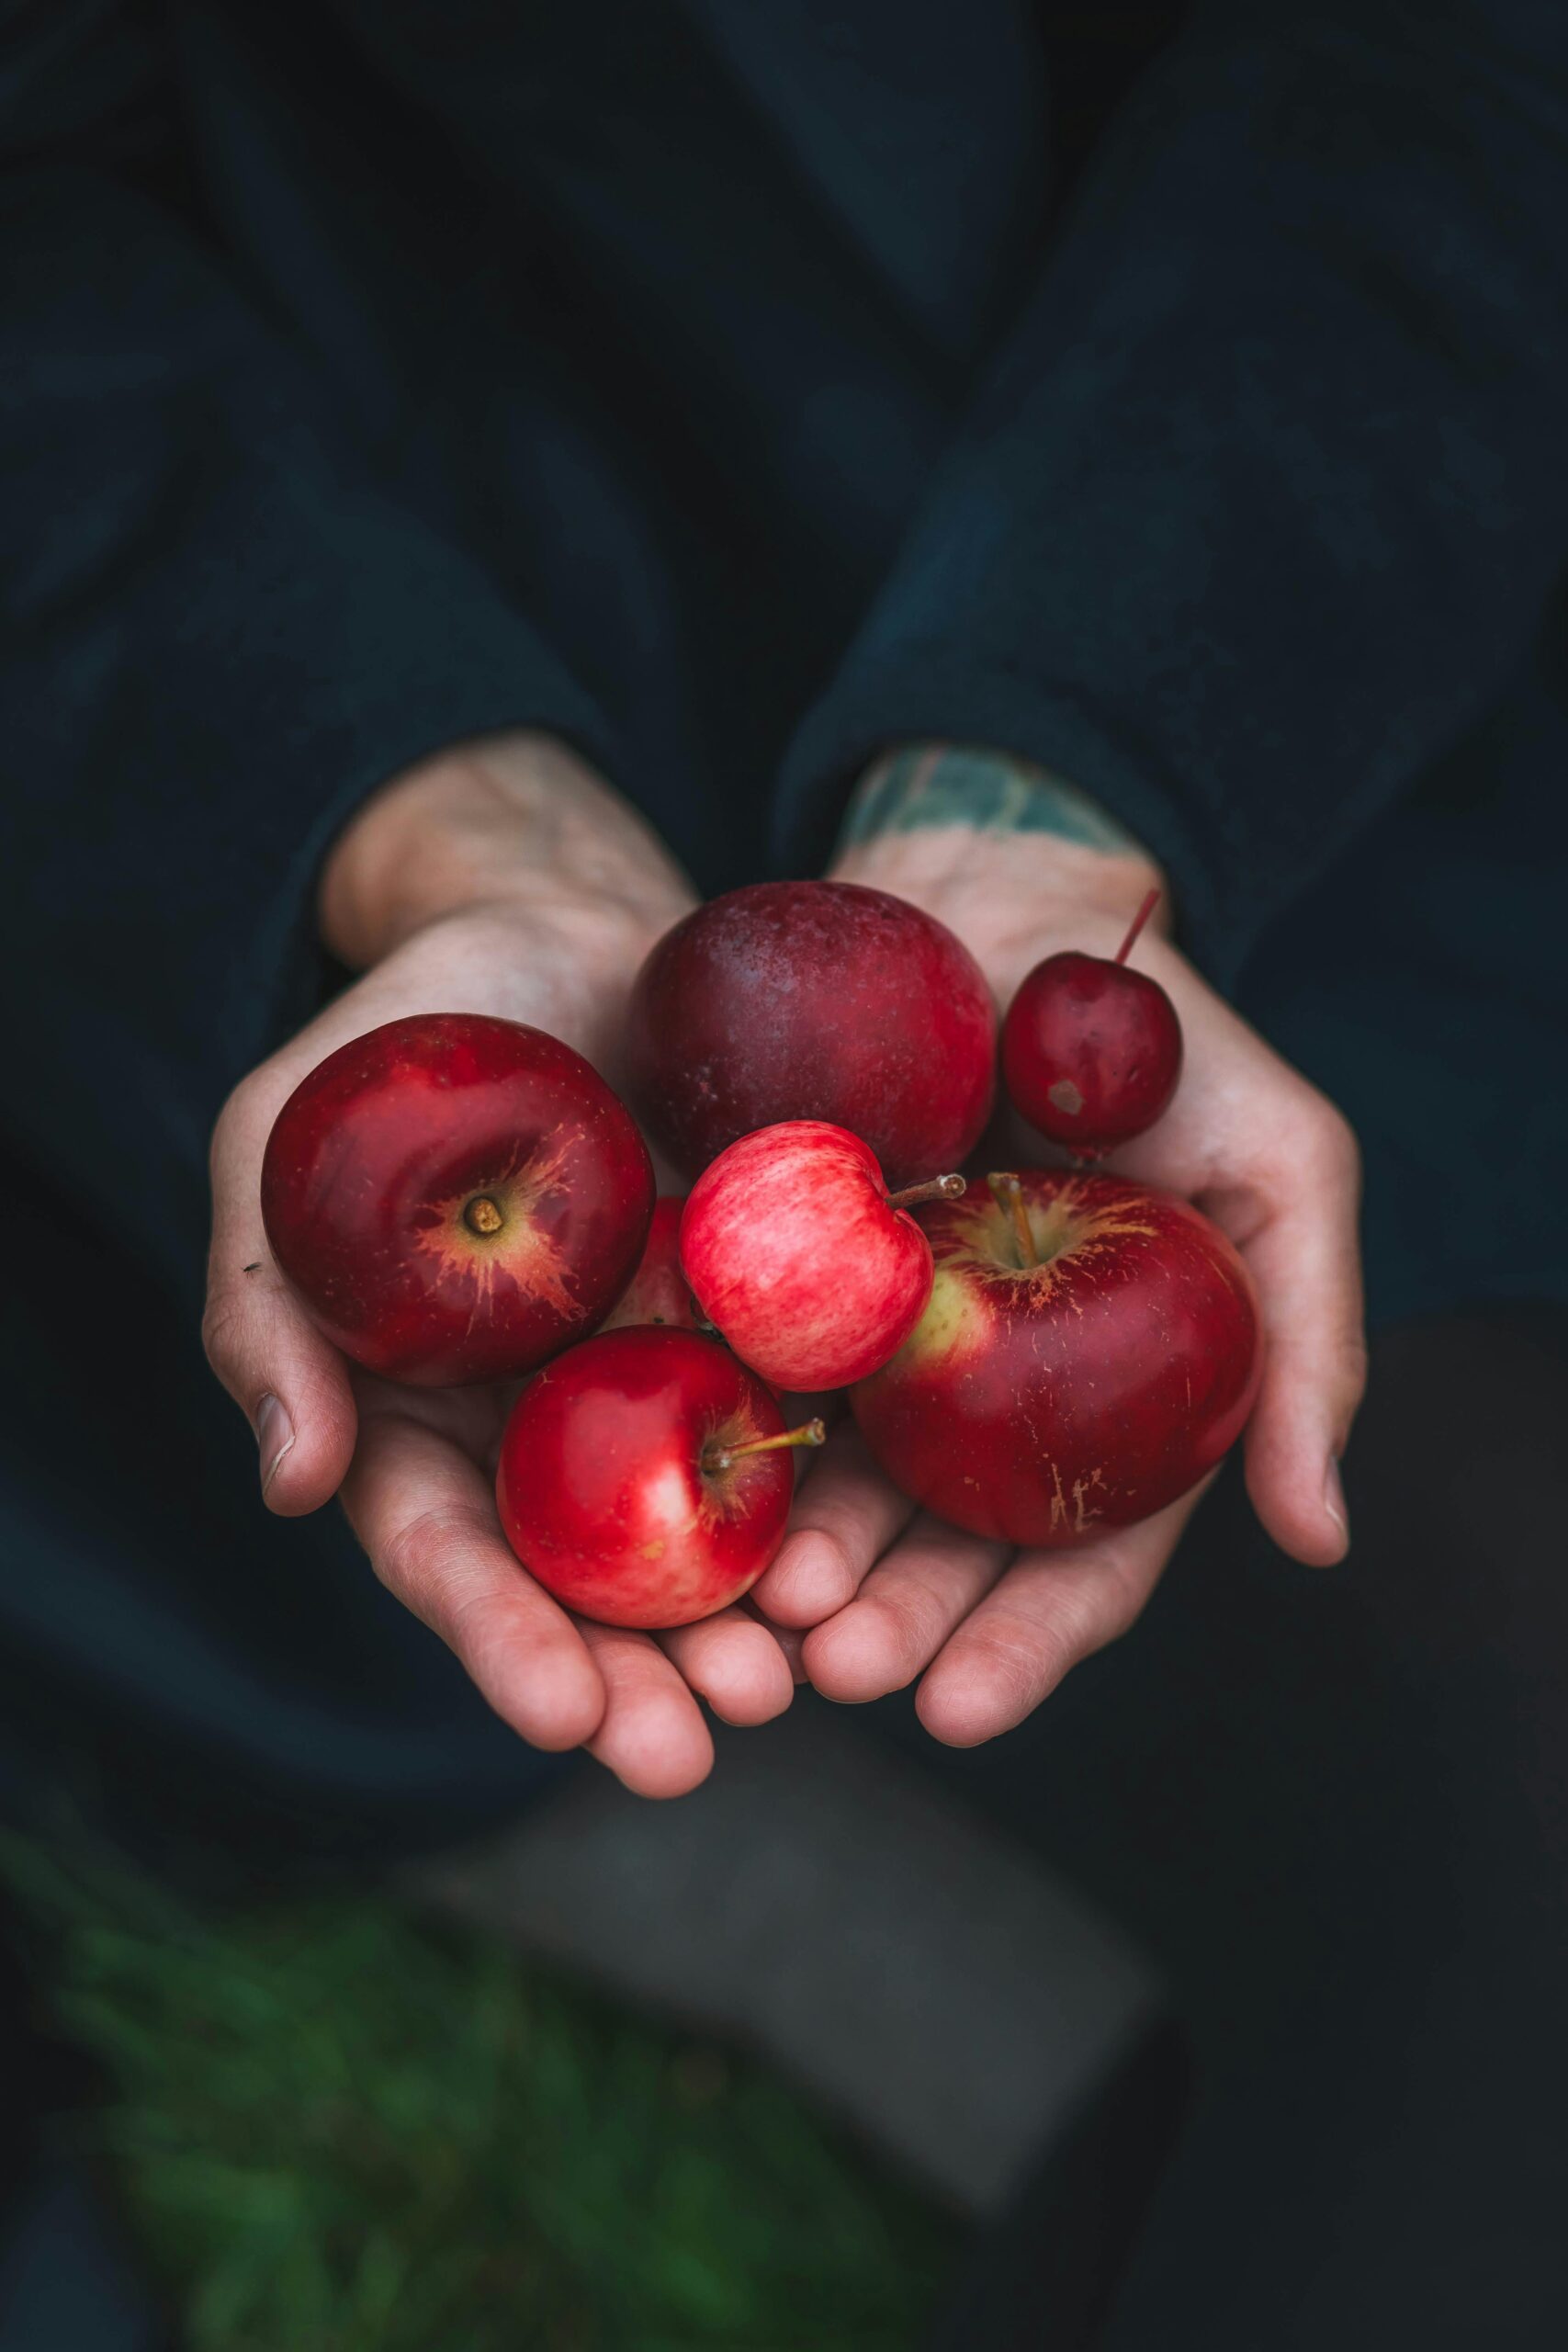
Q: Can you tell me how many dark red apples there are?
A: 4